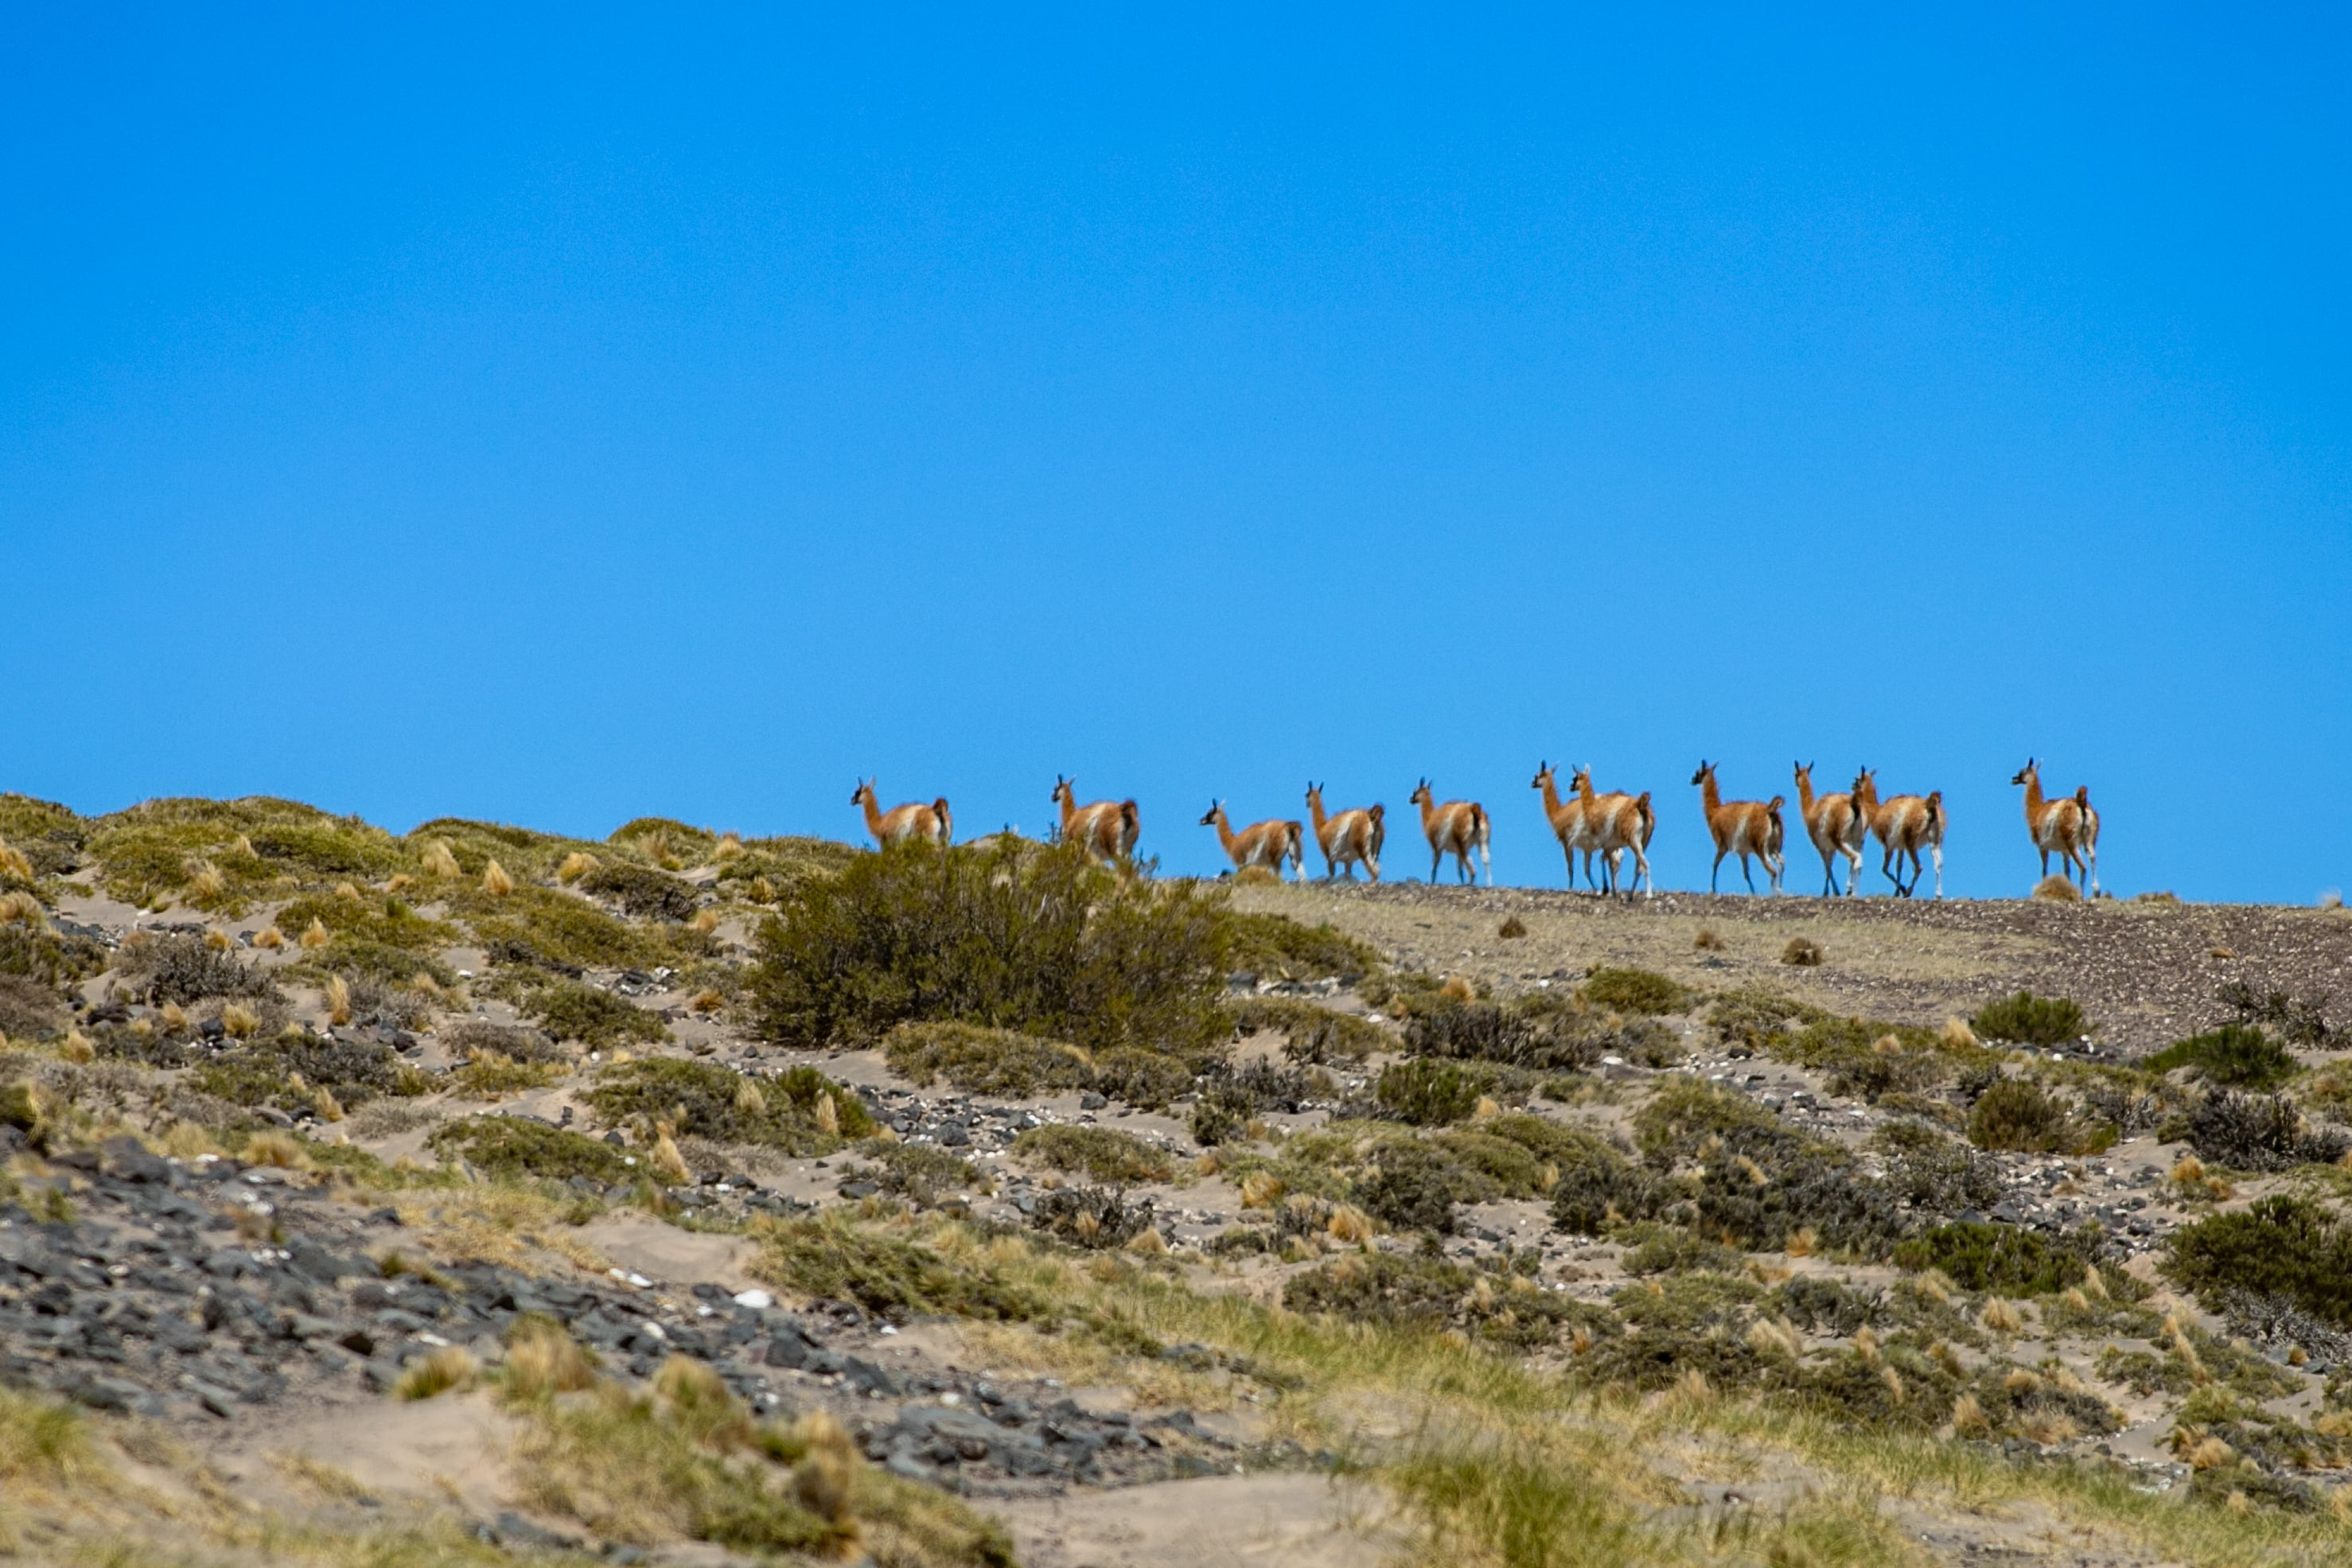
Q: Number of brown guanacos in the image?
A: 11